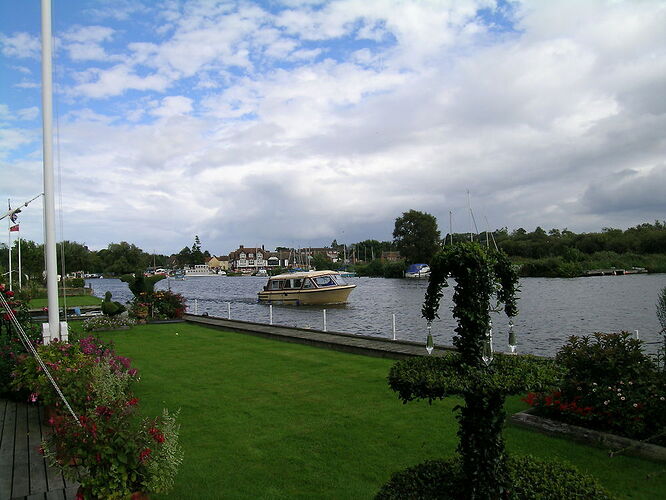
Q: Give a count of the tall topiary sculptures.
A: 1